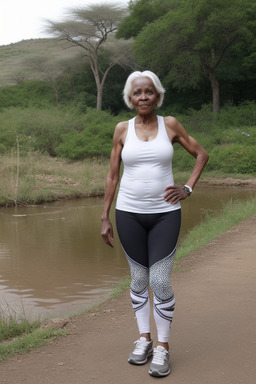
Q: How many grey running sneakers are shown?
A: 2